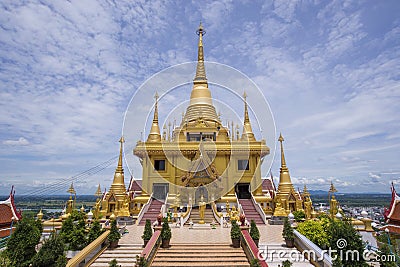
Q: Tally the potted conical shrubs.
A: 6